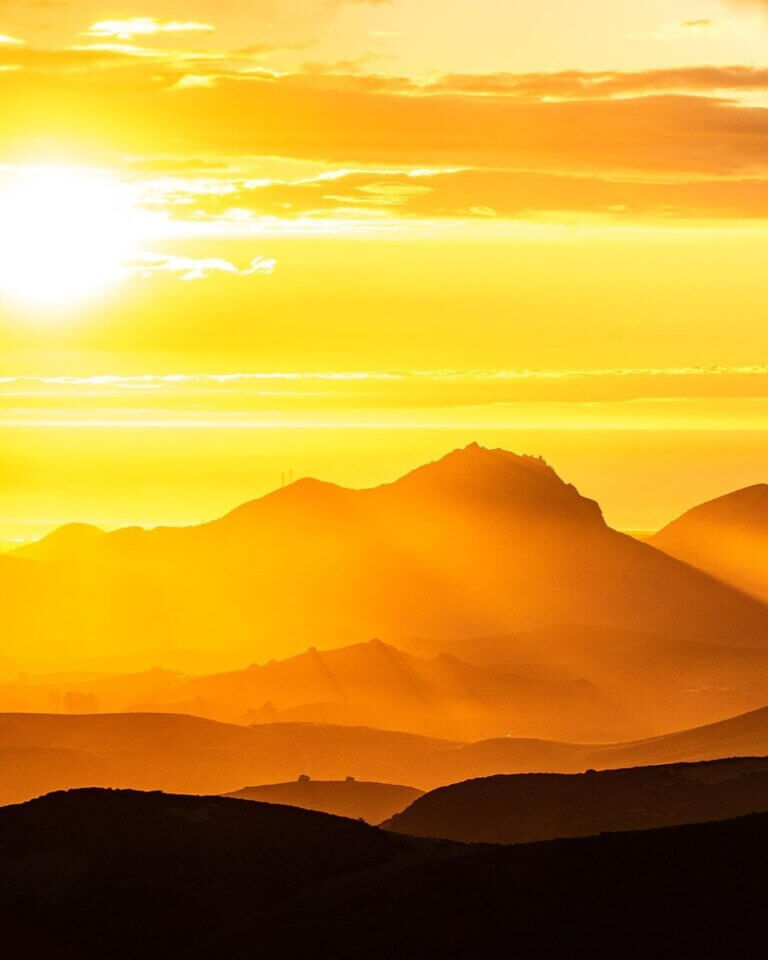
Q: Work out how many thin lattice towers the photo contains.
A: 2